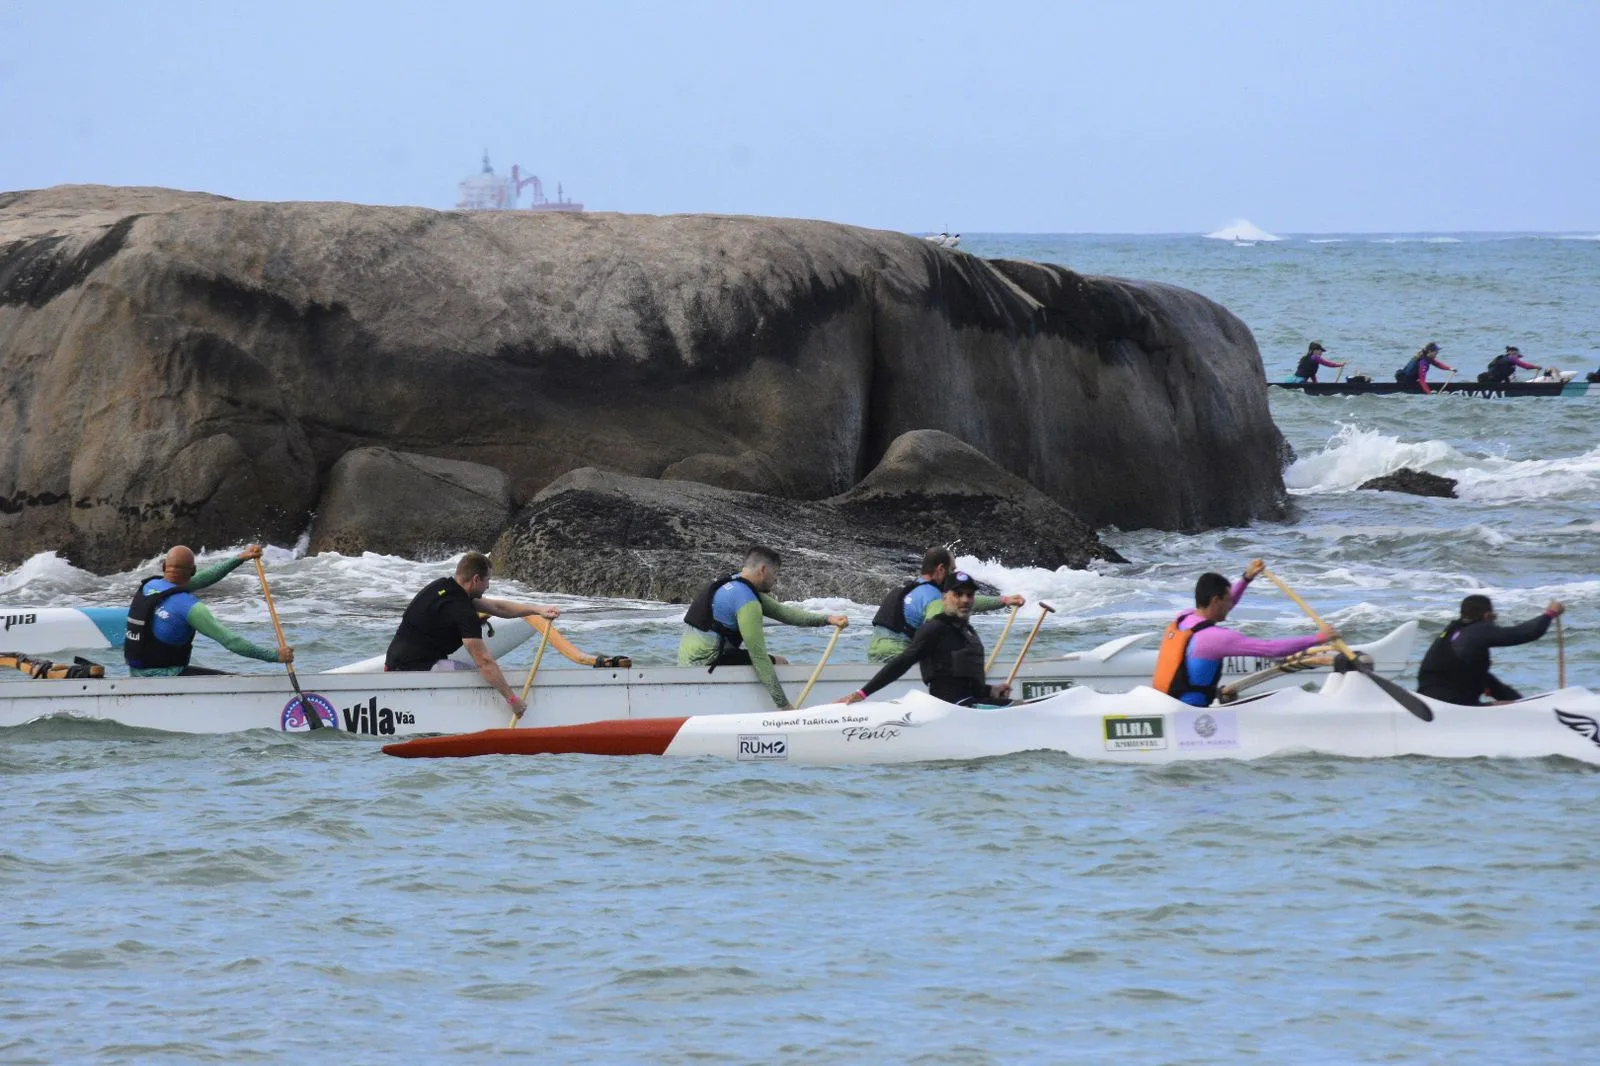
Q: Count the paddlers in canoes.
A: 10